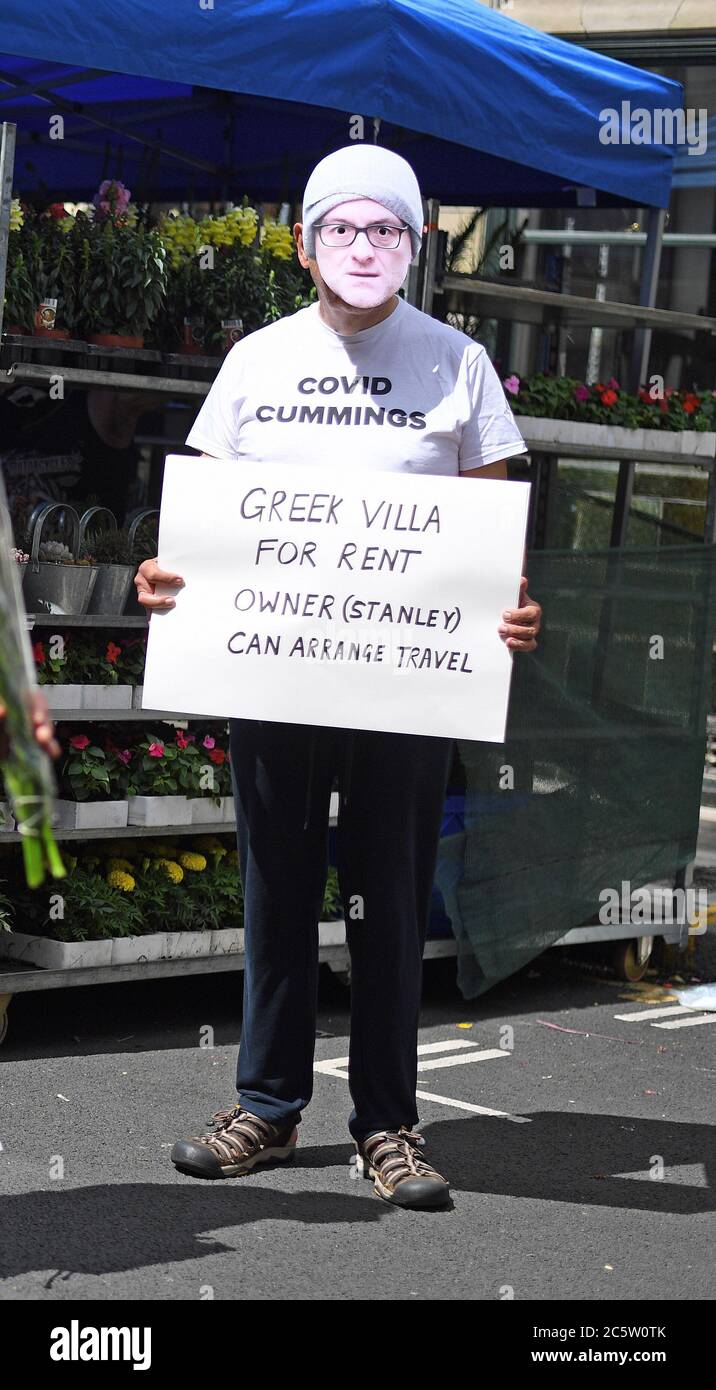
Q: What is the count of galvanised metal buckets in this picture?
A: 3